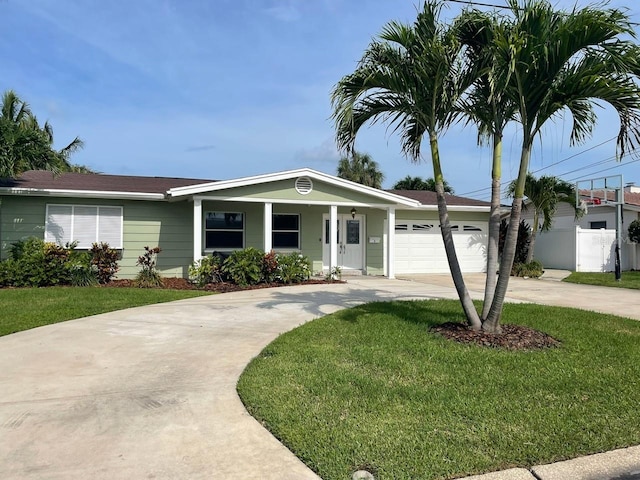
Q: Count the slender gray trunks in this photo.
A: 3